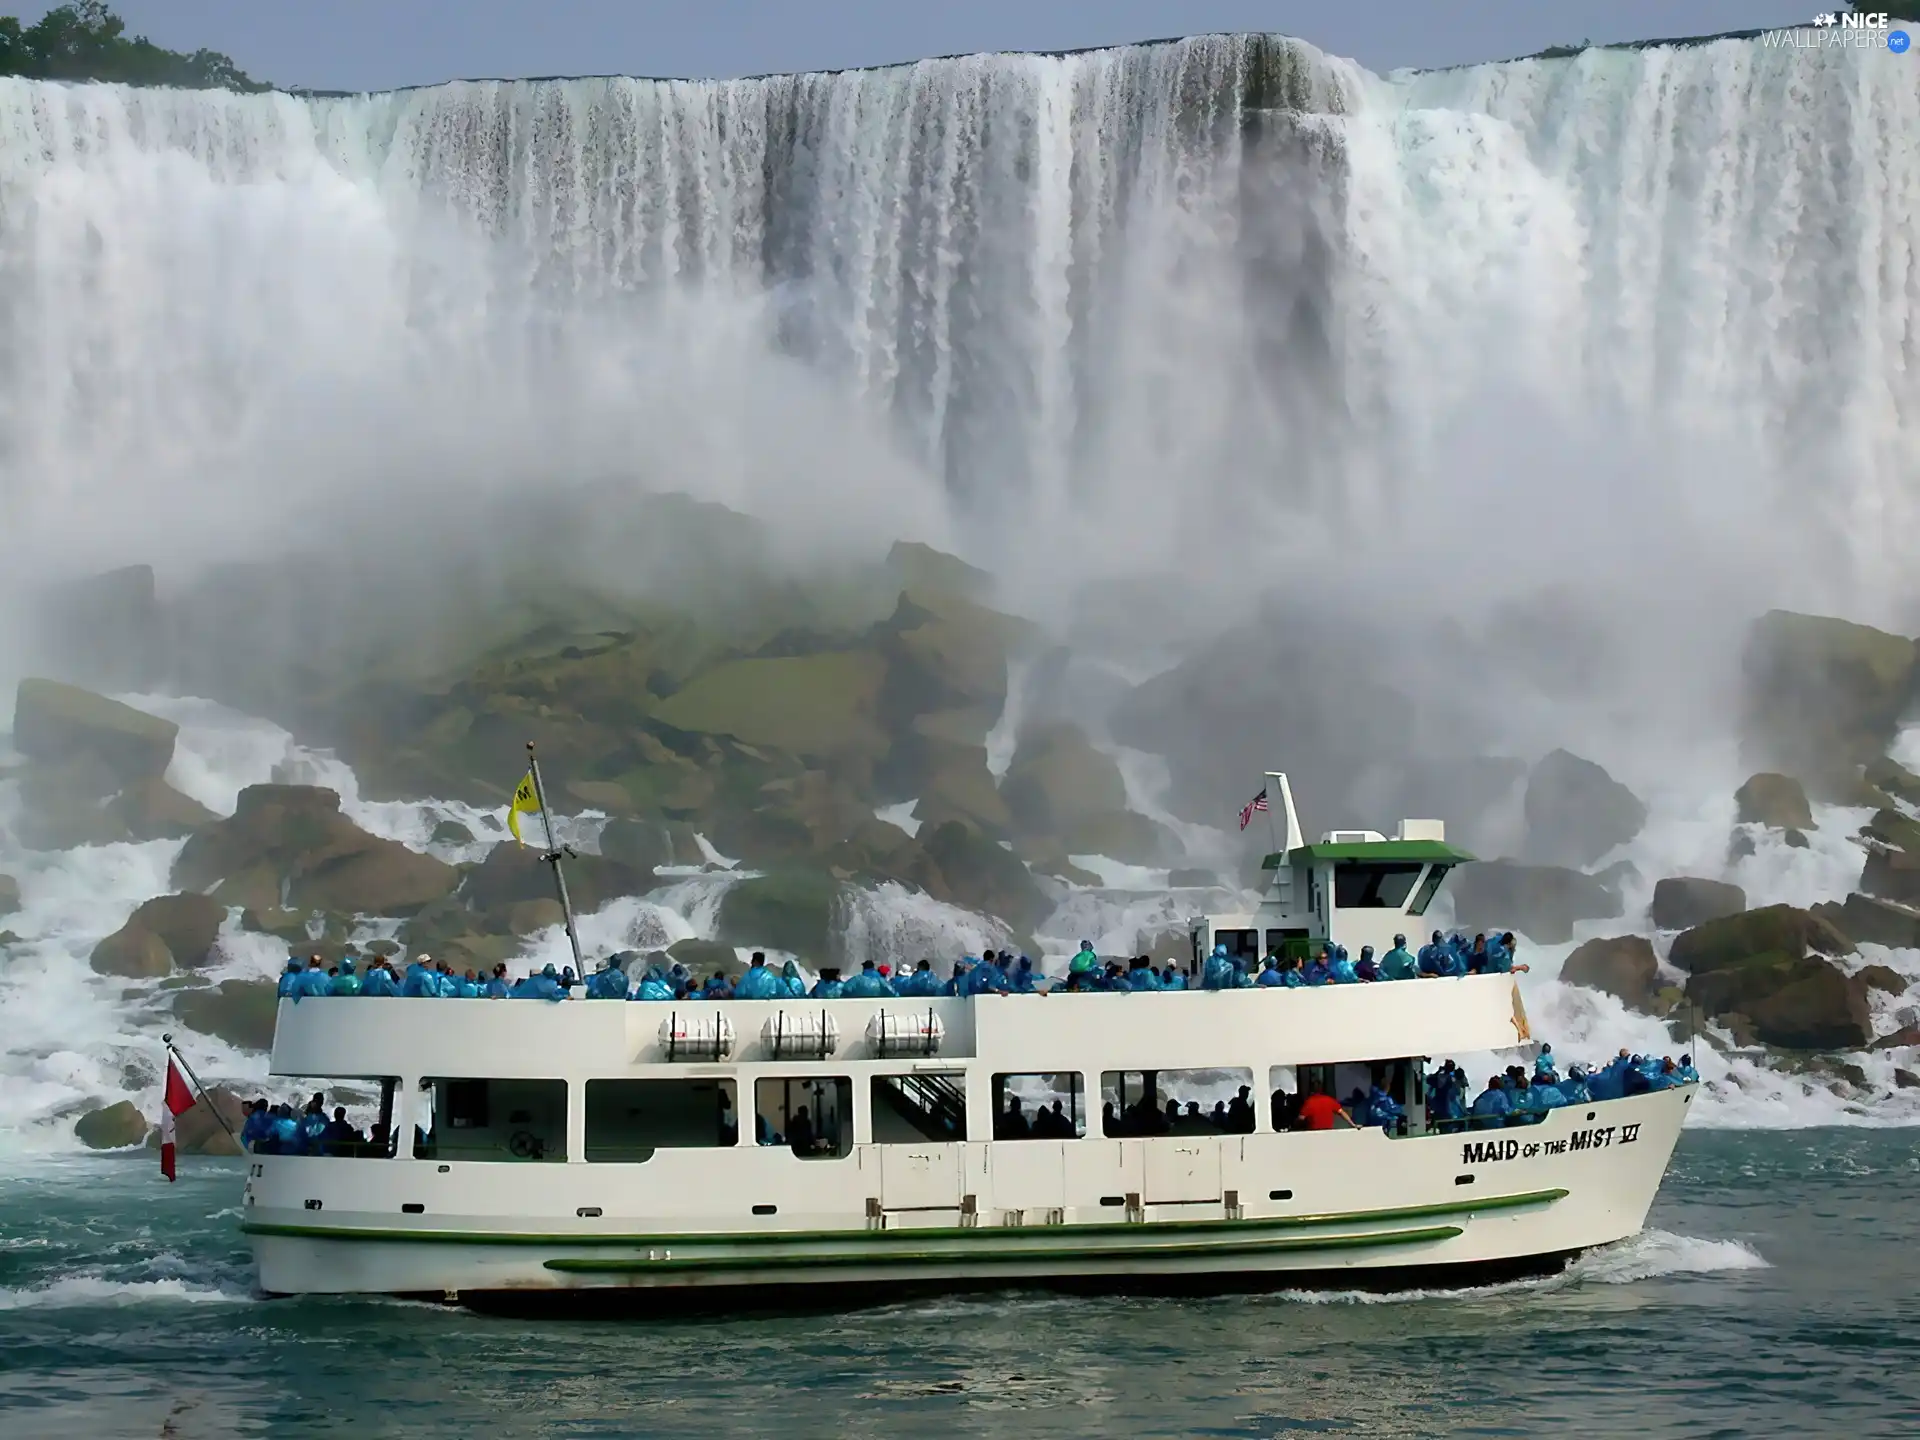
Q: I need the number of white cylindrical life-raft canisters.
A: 3